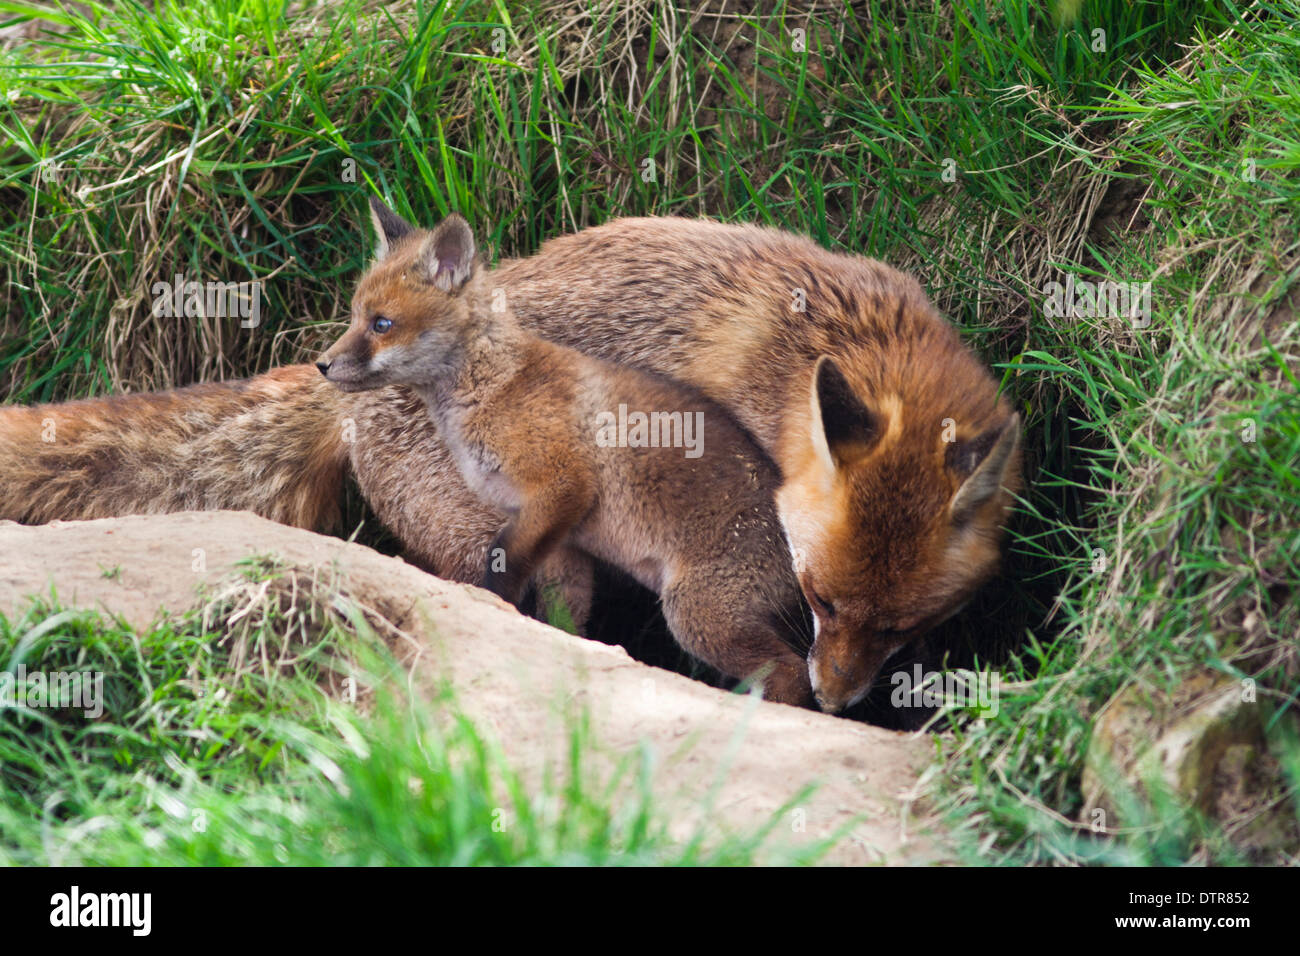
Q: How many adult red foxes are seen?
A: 1